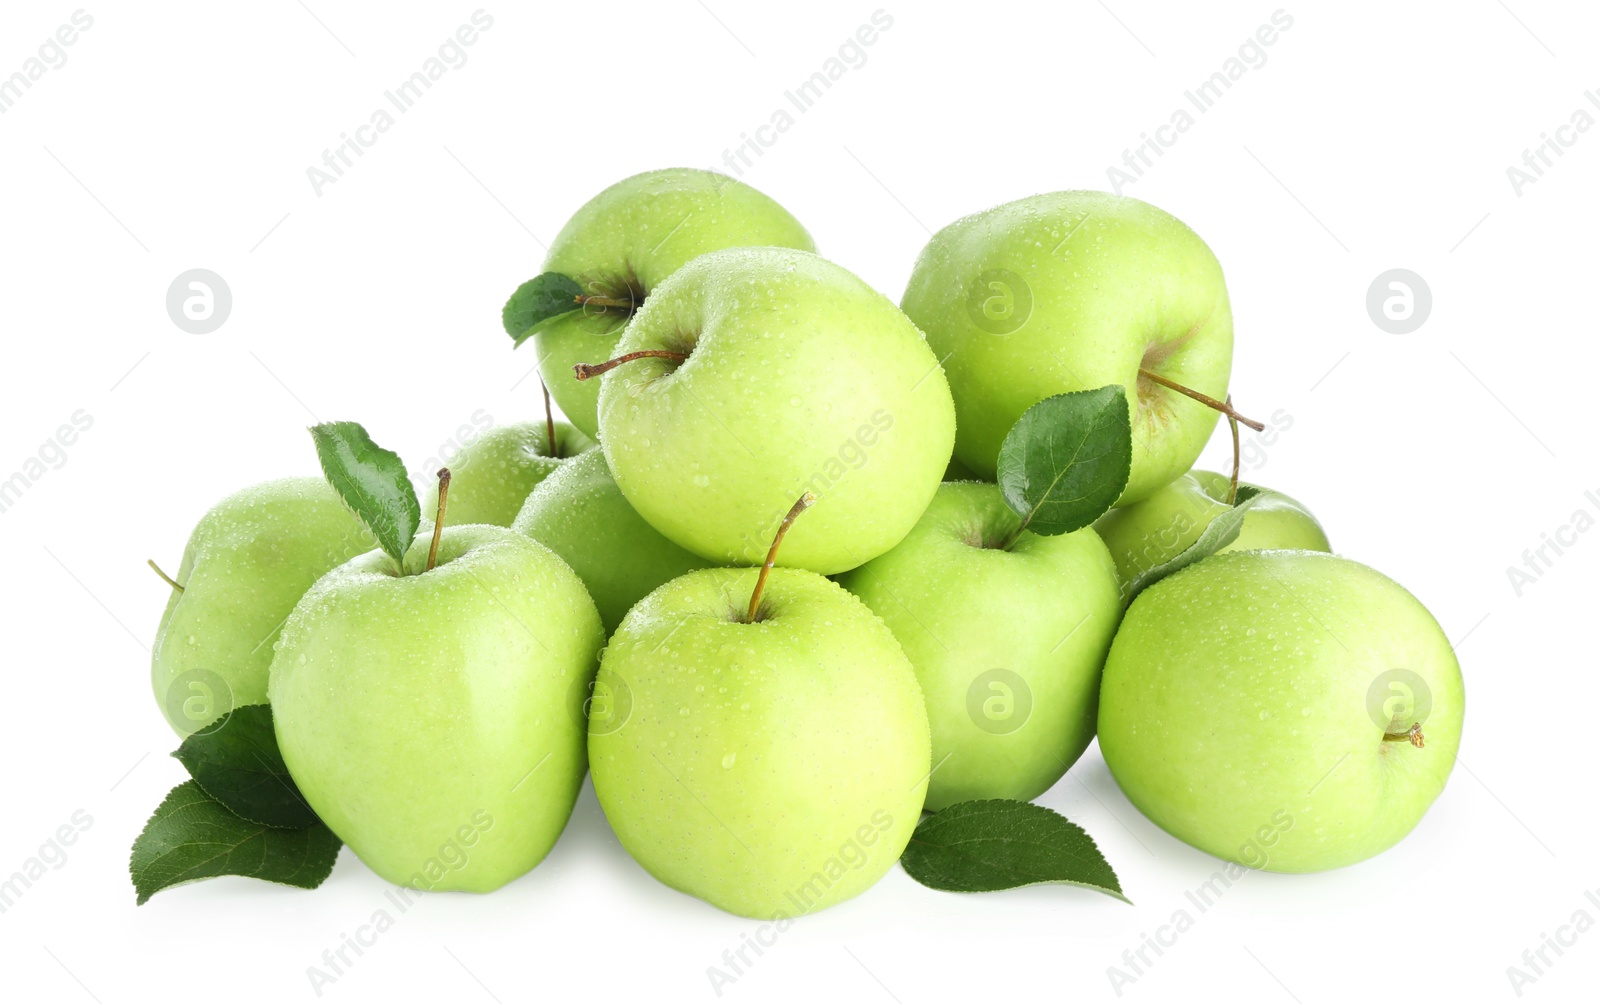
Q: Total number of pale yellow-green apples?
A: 11